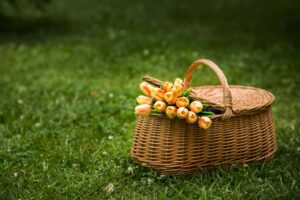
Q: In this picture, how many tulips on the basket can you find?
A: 15